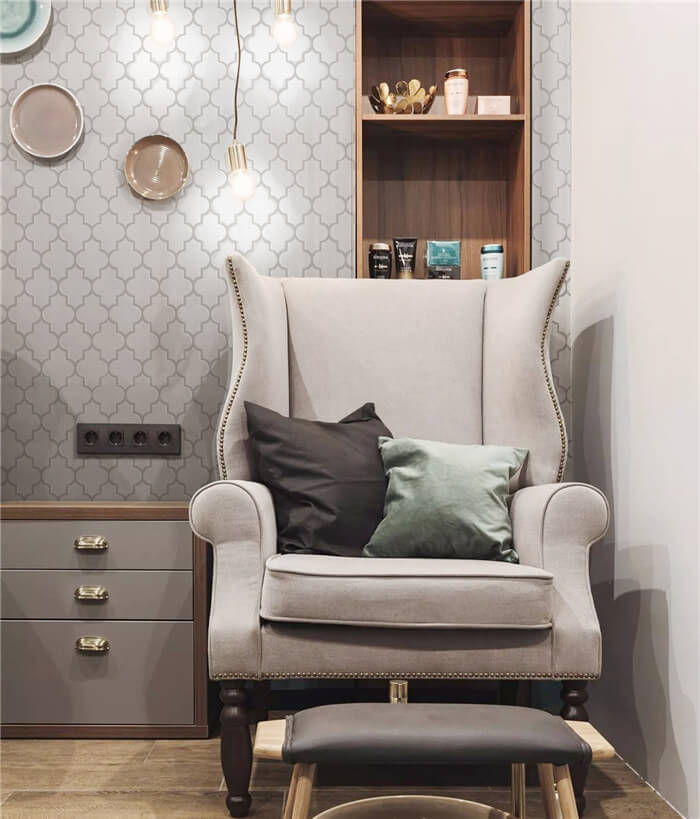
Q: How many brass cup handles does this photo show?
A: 3